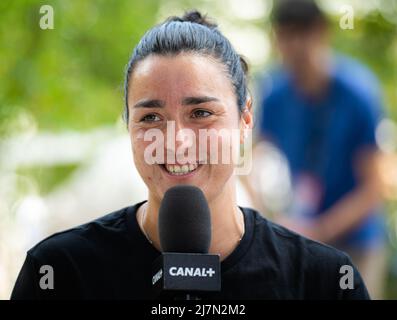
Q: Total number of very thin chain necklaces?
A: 1